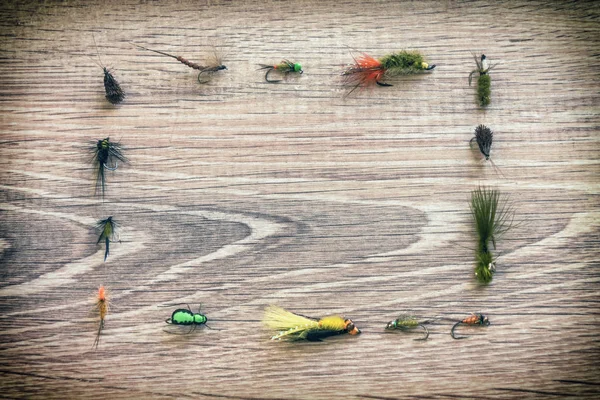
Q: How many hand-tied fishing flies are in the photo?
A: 14